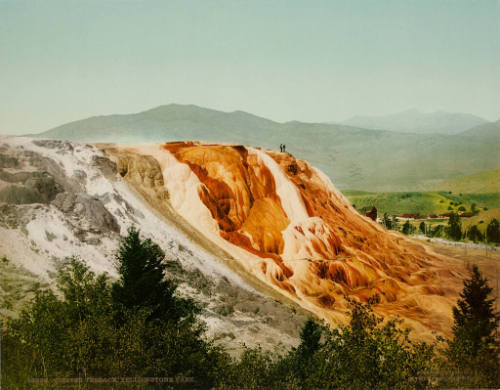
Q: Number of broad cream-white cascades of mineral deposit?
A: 2